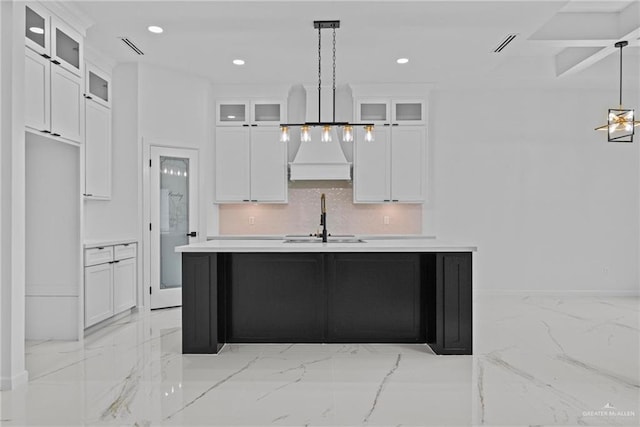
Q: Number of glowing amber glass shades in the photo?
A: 5